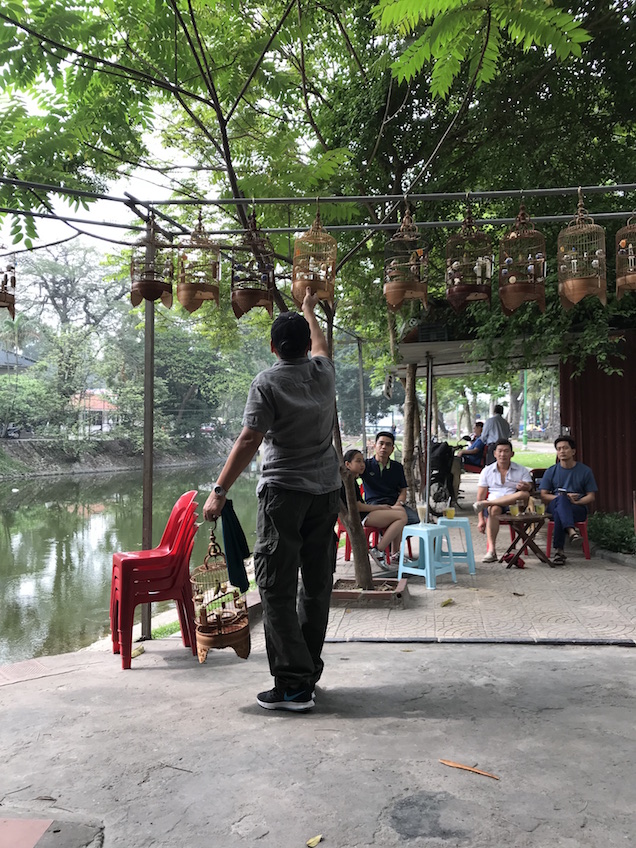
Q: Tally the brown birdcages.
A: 11